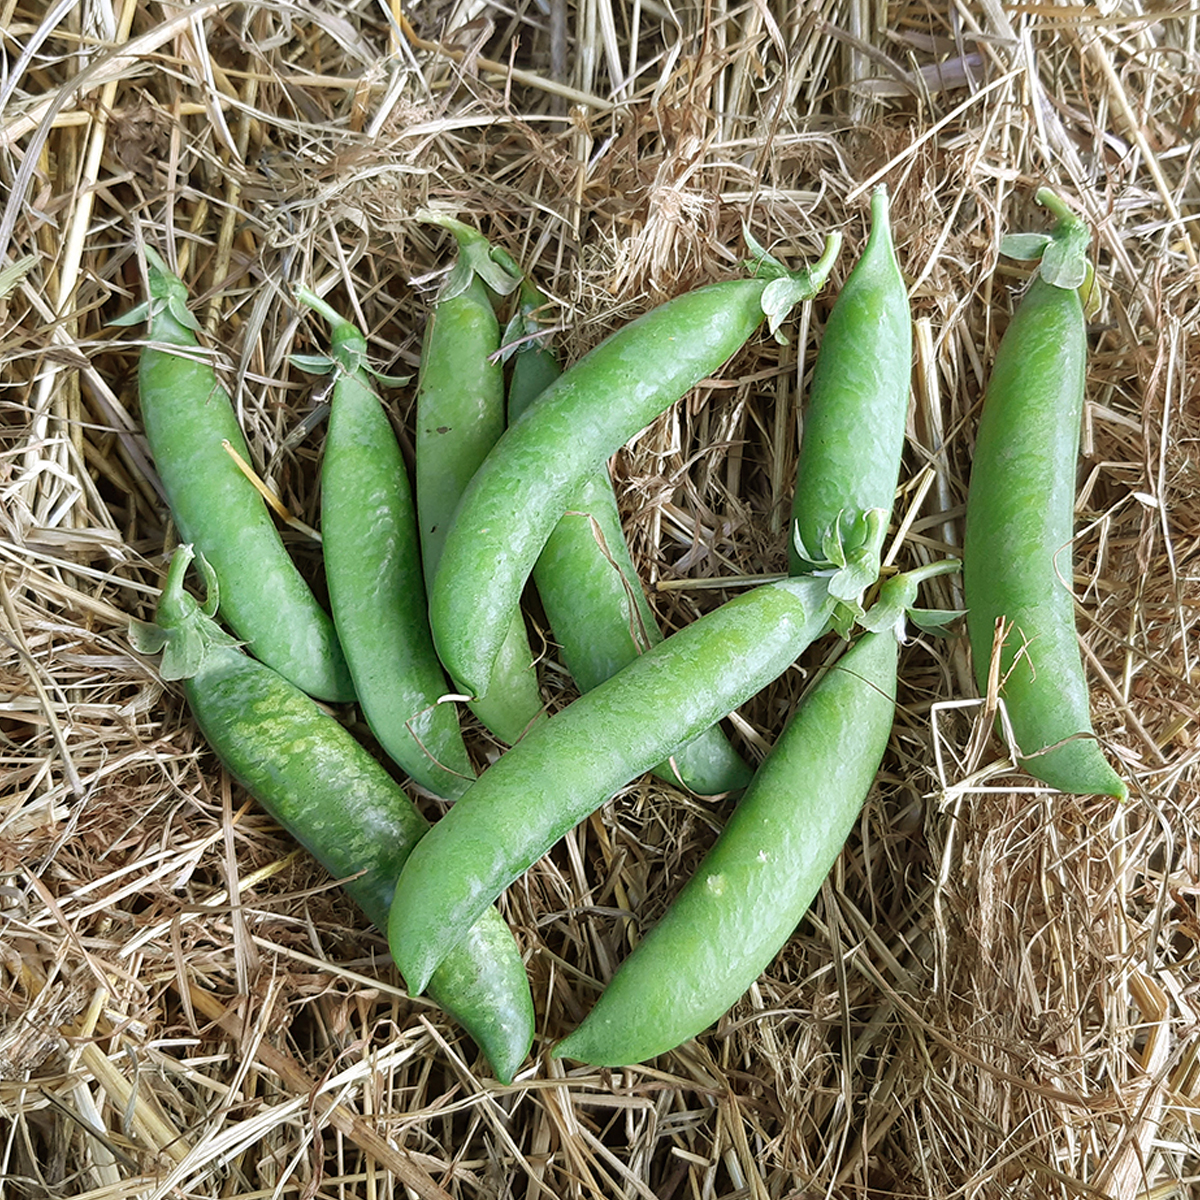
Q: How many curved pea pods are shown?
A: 10